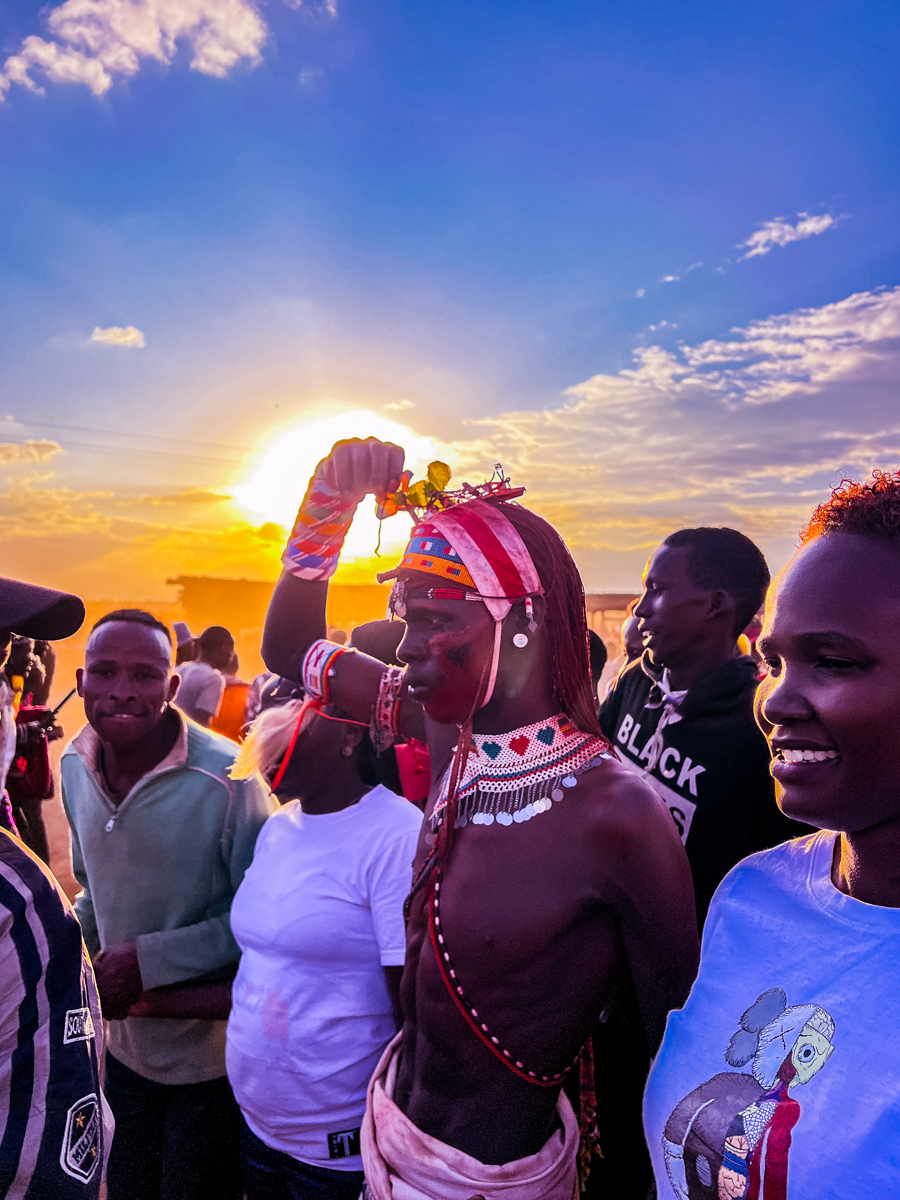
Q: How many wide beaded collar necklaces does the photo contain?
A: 1